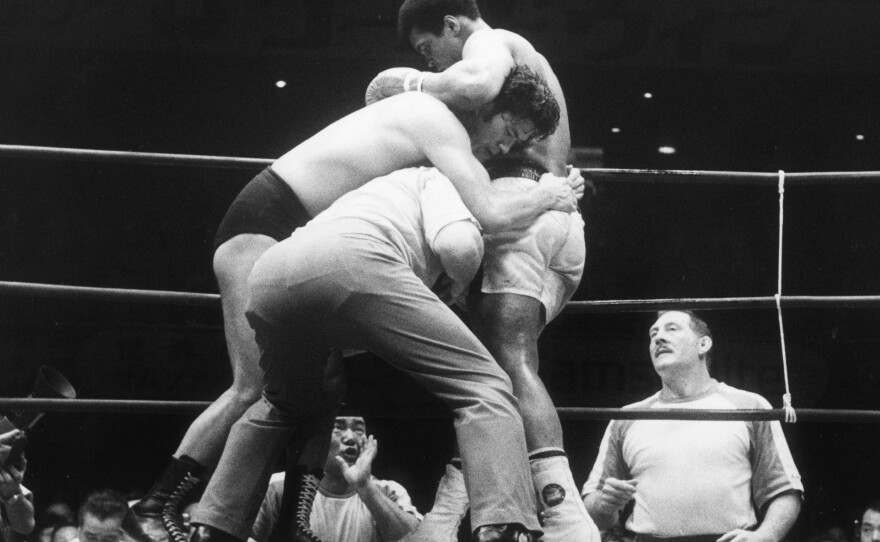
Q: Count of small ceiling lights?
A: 5